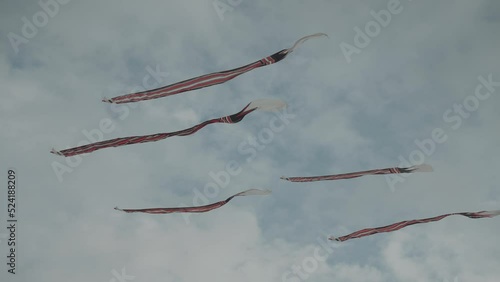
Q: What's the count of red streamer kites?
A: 5